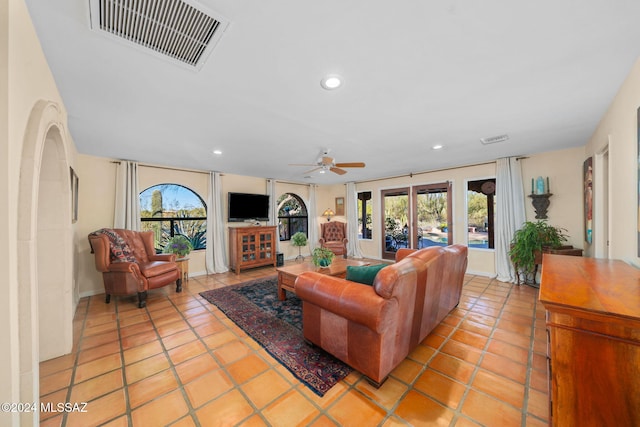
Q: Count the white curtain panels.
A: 6